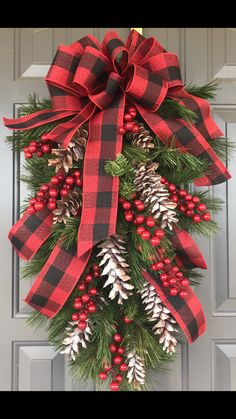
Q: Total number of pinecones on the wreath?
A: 8